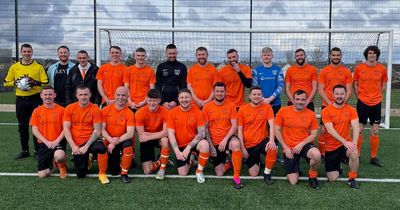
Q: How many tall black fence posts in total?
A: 5